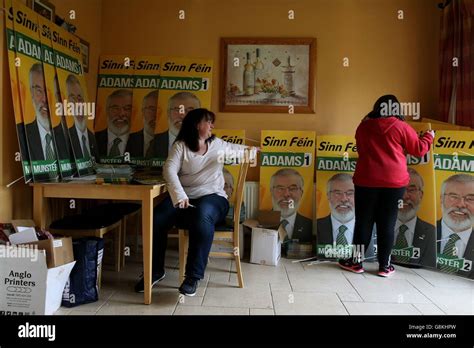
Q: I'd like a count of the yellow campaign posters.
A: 12